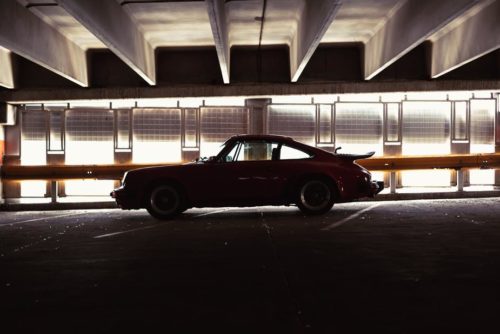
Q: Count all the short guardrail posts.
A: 3